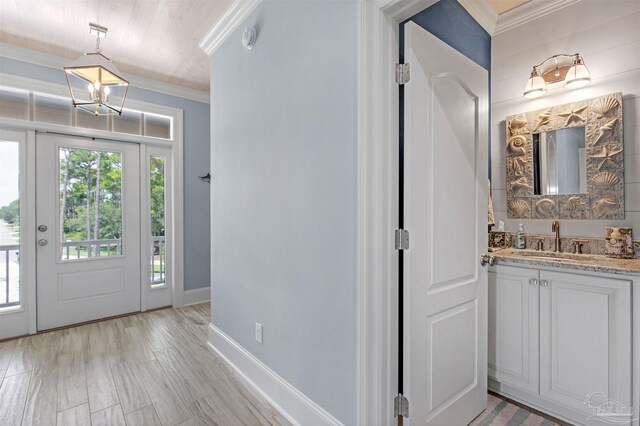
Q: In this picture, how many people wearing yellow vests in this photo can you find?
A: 0